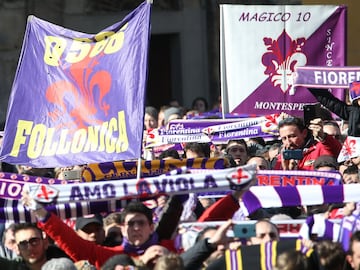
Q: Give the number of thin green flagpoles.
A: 0